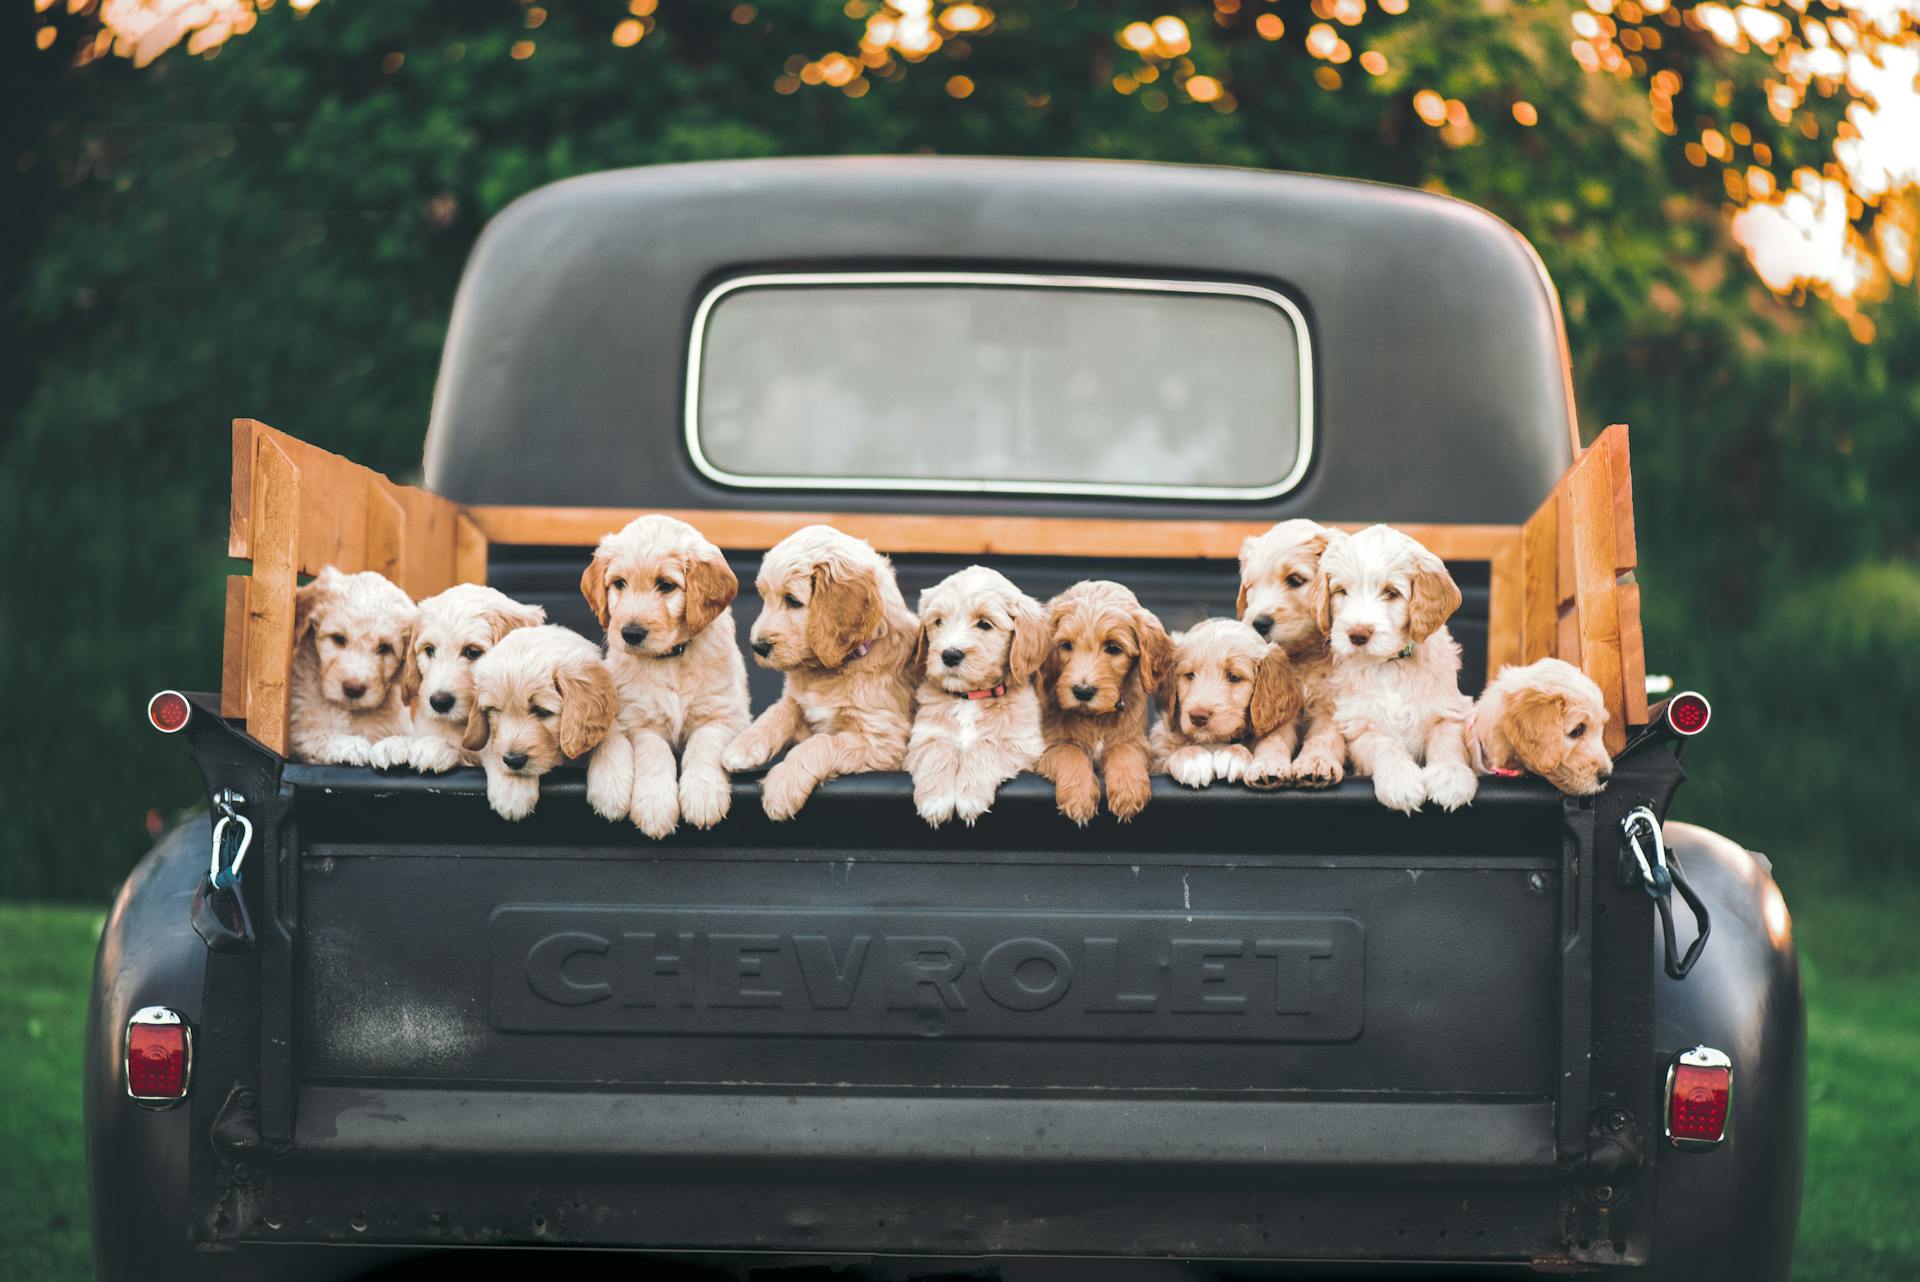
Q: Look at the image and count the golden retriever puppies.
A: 11